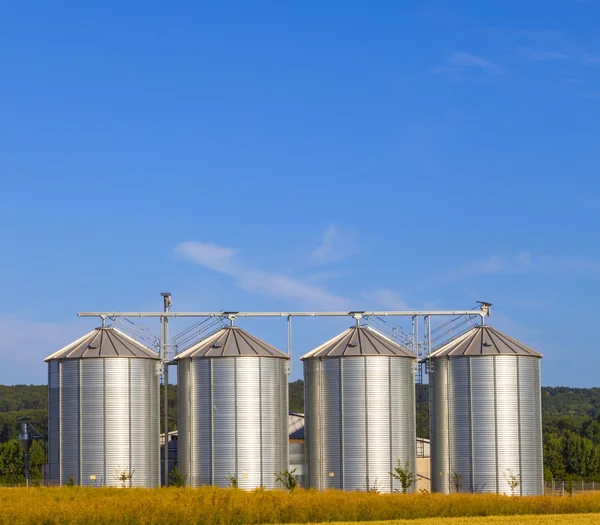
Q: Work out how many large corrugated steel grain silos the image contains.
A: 4